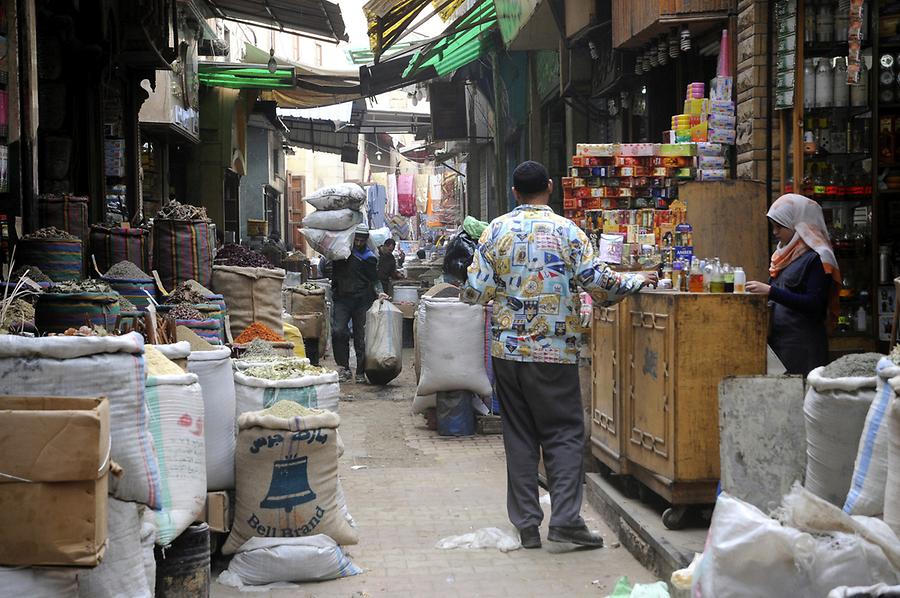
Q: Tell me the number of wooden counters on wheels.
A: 1